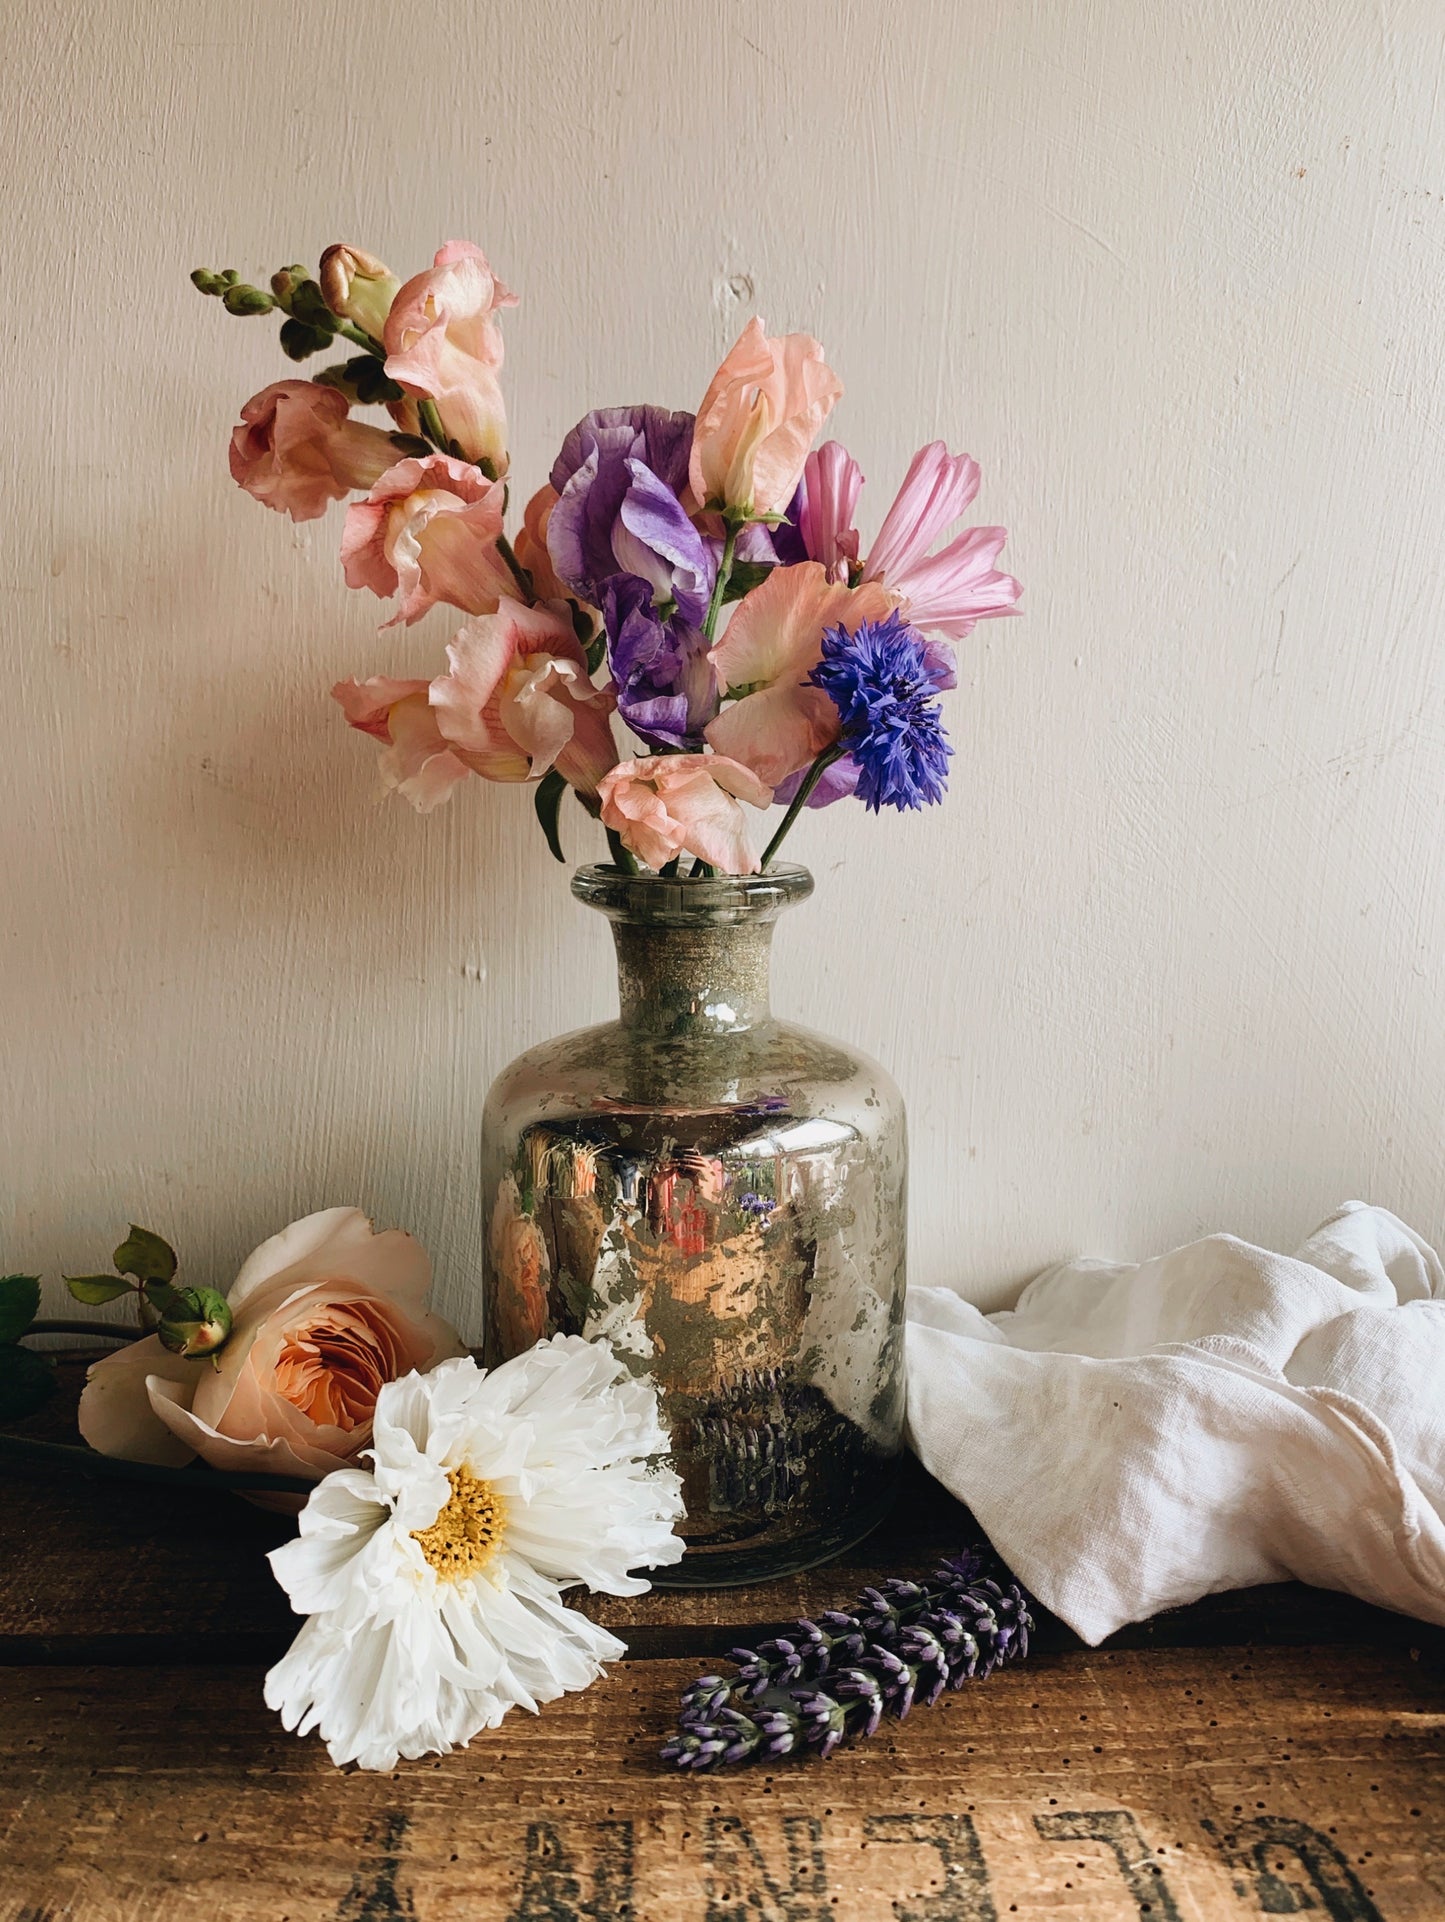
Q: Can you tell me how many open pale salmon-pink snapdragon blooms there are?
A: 5